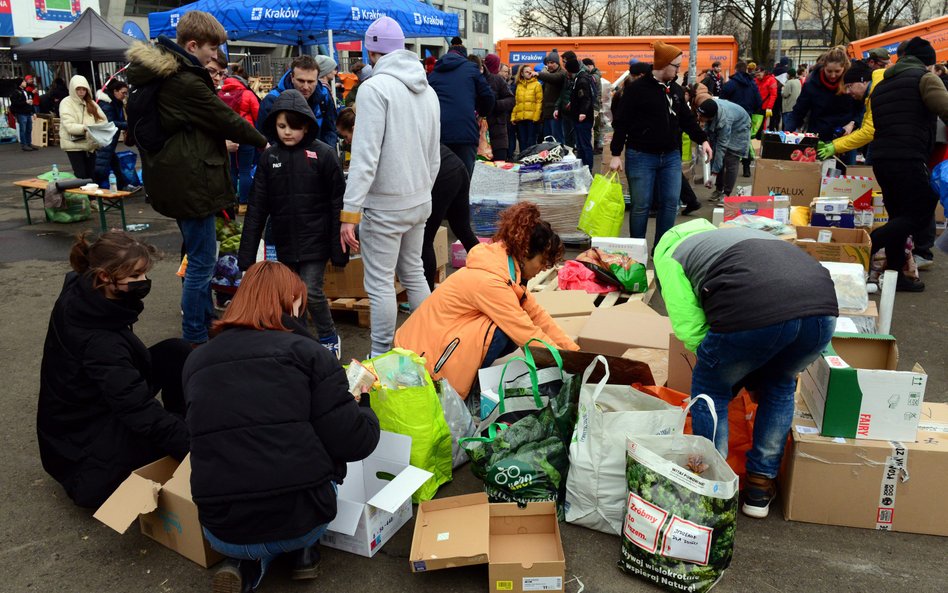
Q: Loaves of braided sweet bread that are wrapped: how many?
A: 0